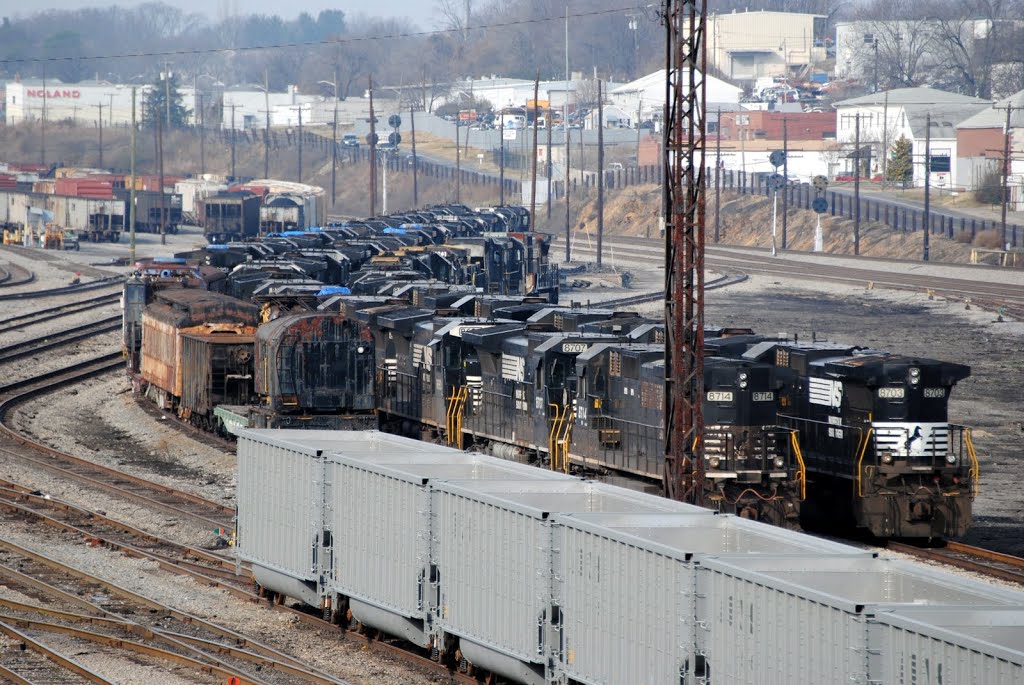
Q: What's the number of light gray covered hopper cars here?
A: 6